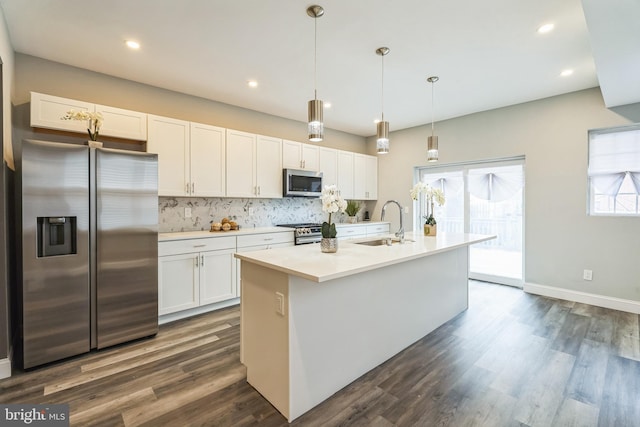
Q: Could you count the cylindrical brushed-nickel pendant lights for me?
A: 3